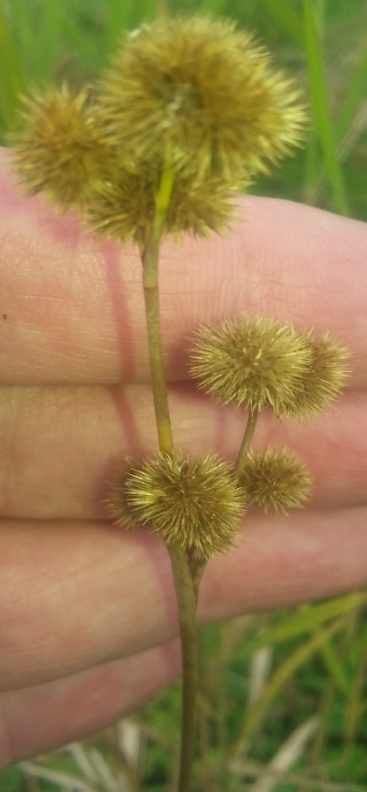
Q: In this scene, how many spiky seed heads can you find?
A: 8